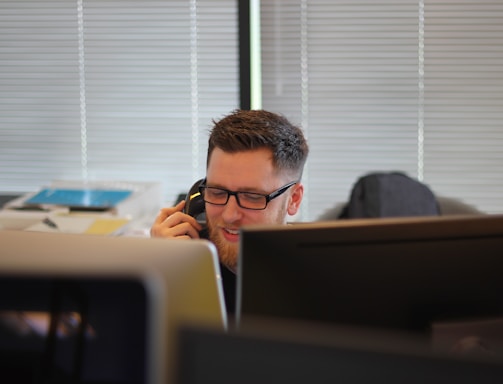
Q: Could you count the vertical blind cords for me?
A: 4